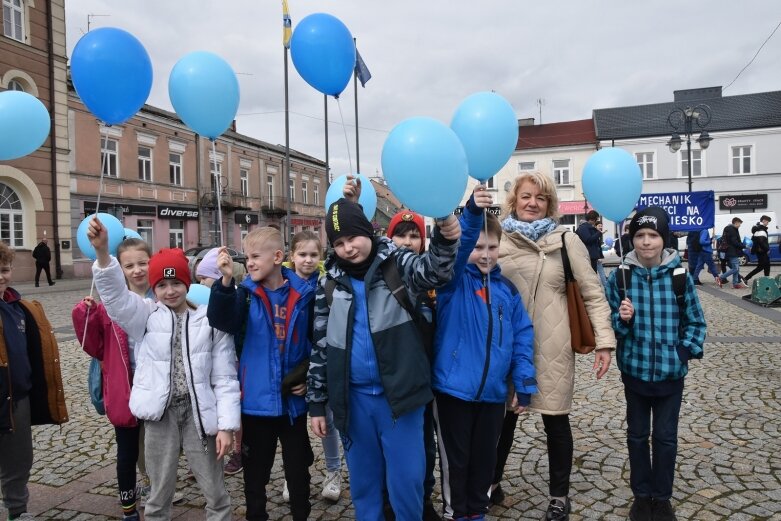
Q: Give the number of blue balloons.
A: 11